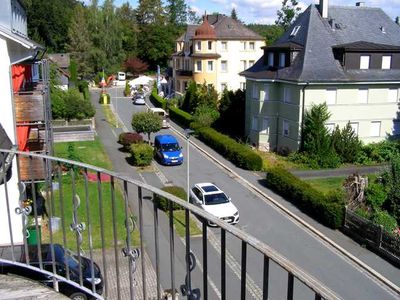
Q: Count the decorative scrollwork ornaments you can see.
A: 4